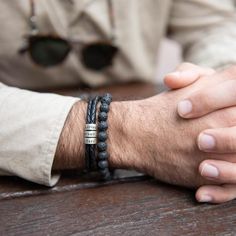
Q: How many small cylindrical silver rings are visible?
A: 3